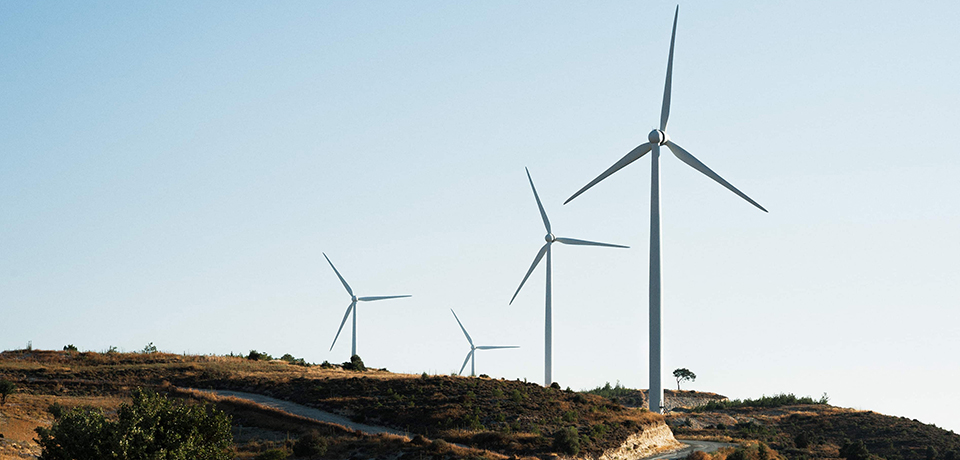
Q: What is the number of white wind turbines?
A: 4